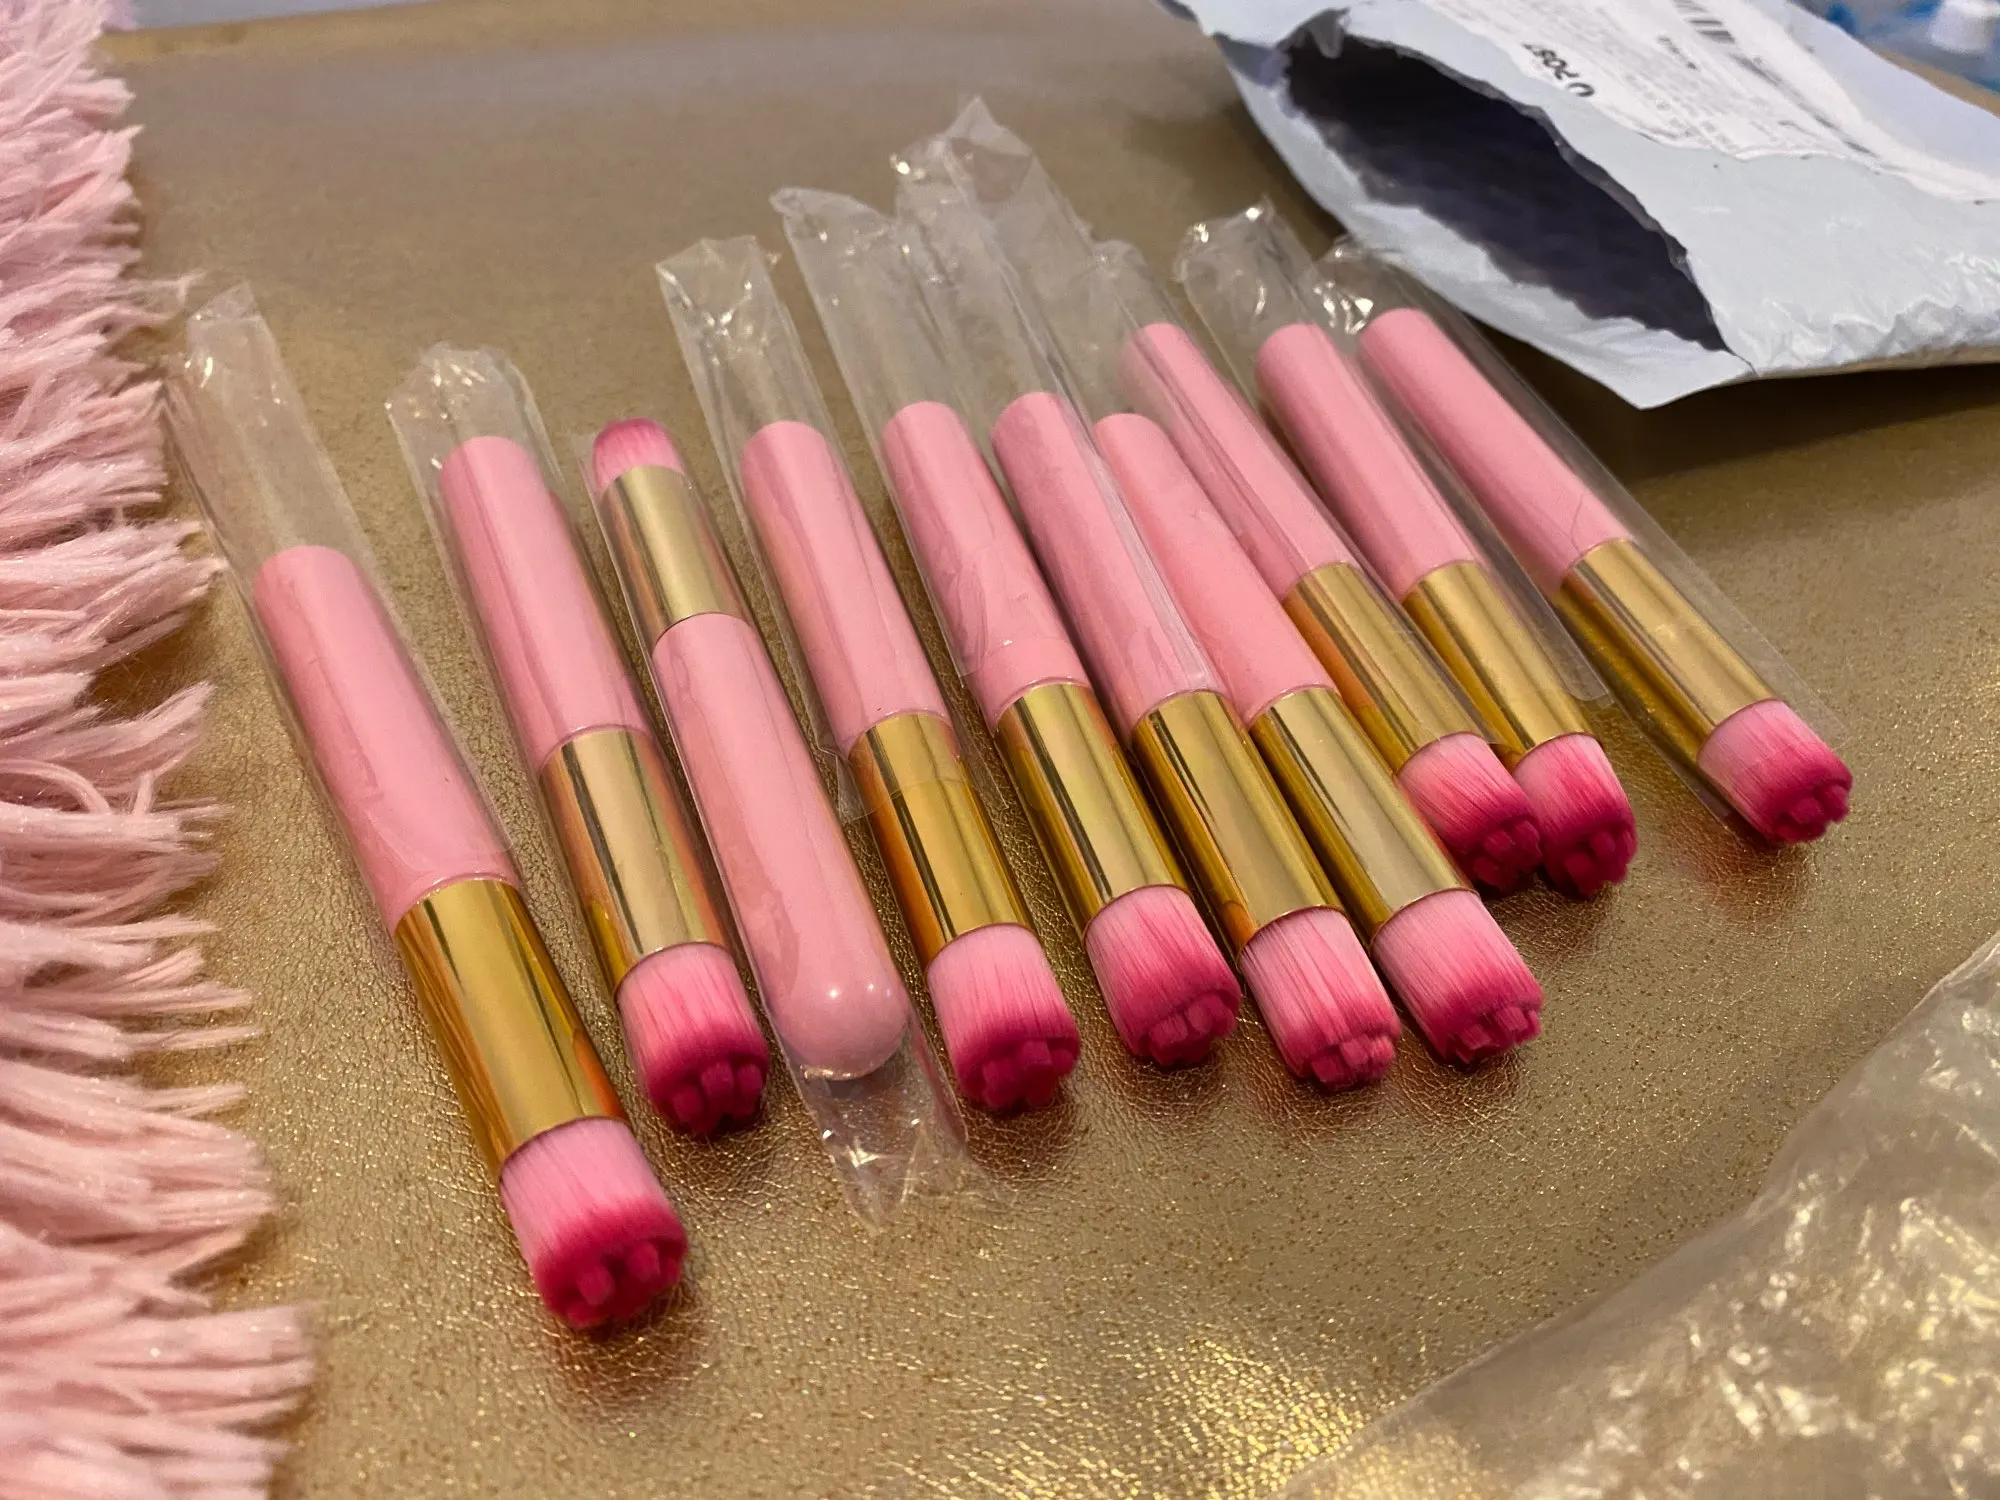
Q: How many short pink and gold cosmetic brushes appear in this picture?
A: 10